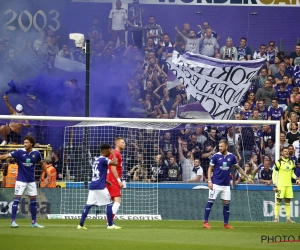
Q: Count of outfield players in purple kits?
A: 3